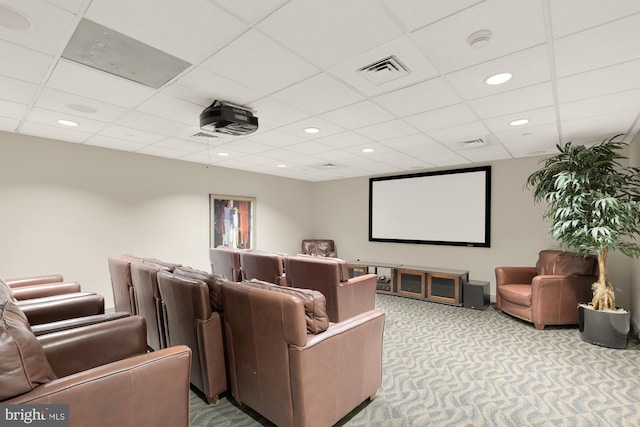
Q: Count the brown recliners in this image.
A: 13